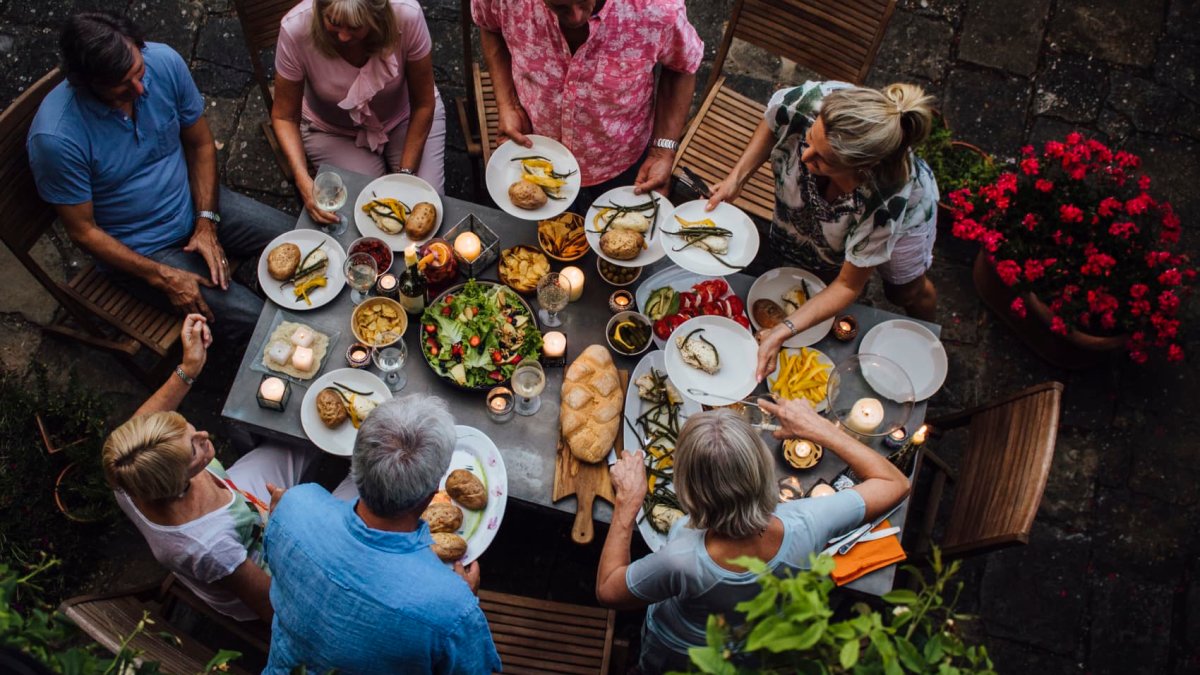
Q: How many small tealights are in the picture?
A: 8